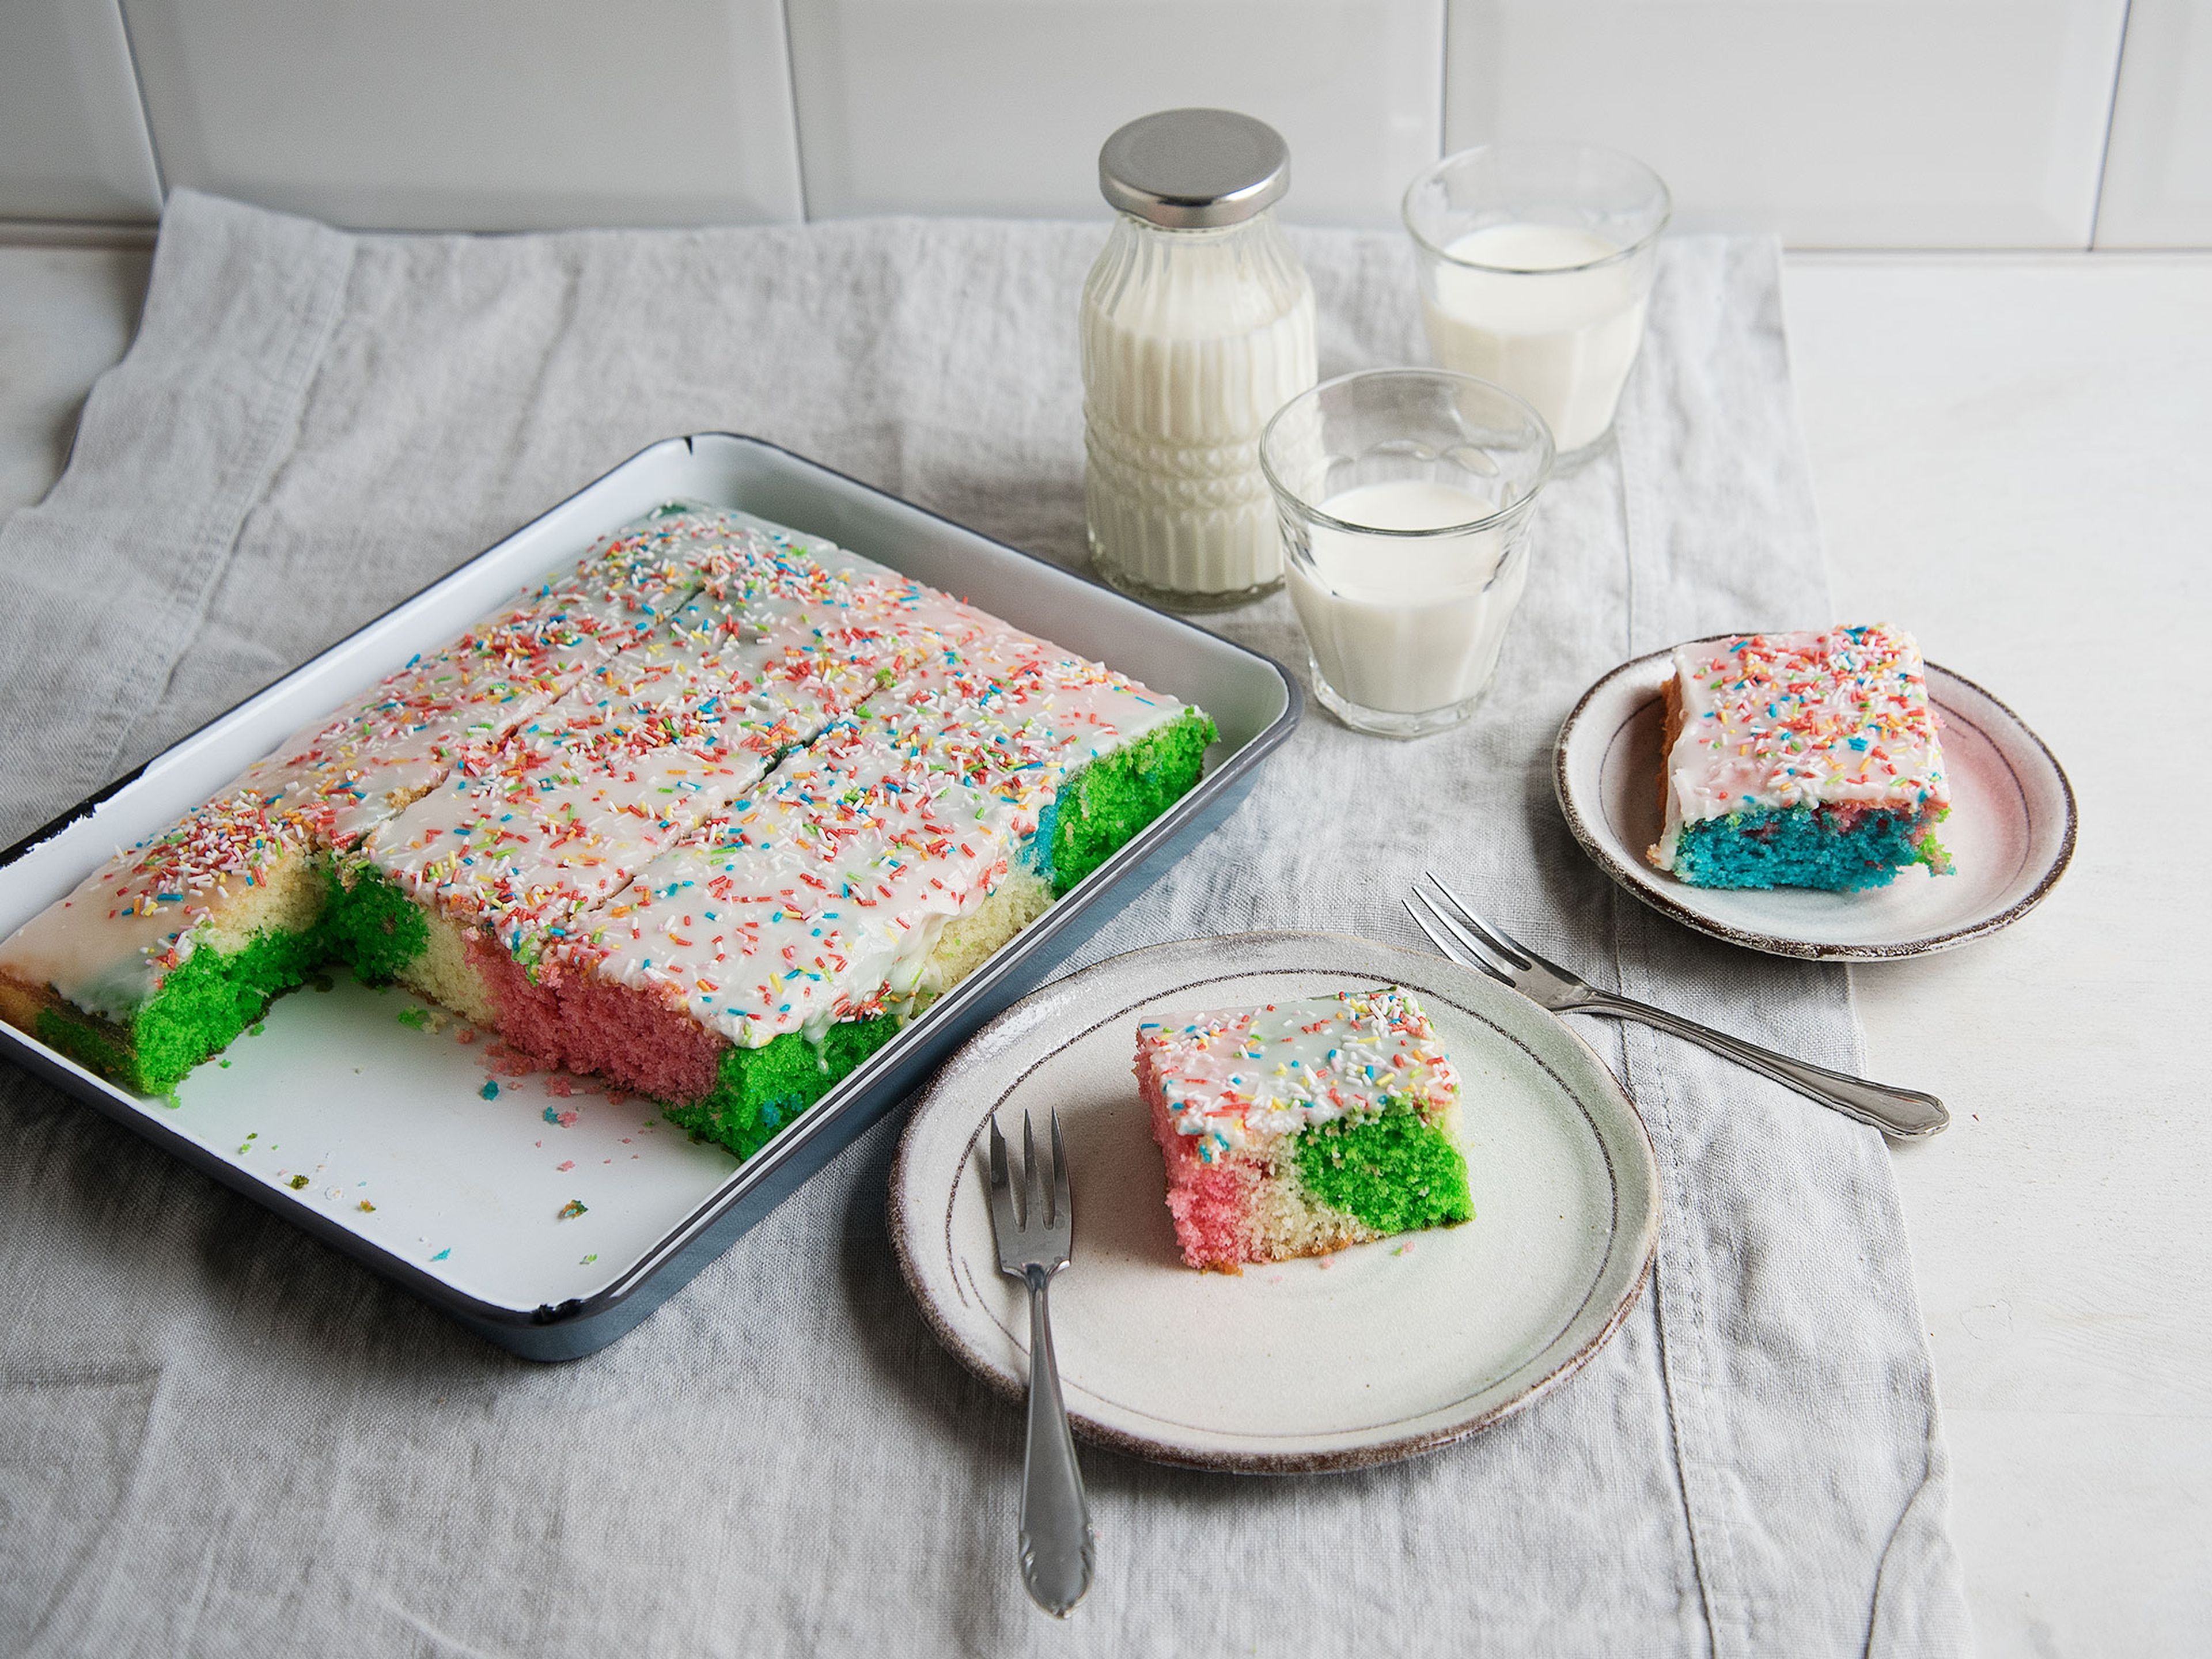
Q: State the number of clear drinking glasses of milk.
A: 2